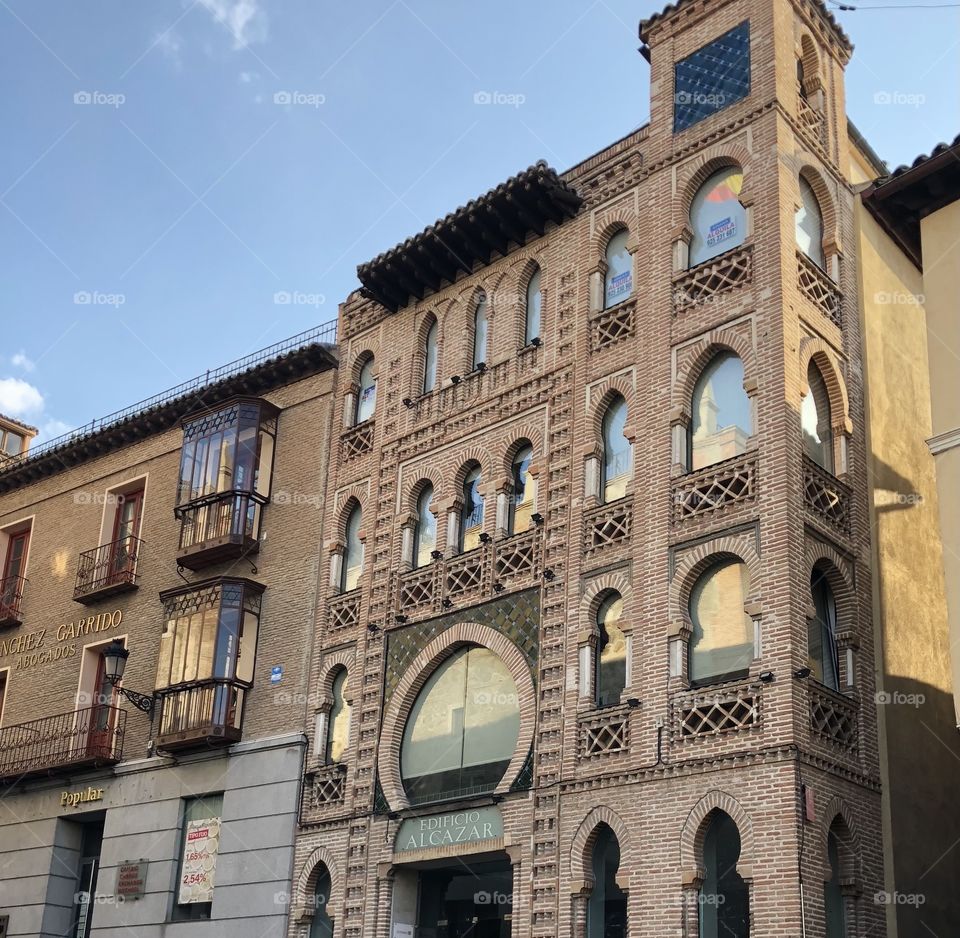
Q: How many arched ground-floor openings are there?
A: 4